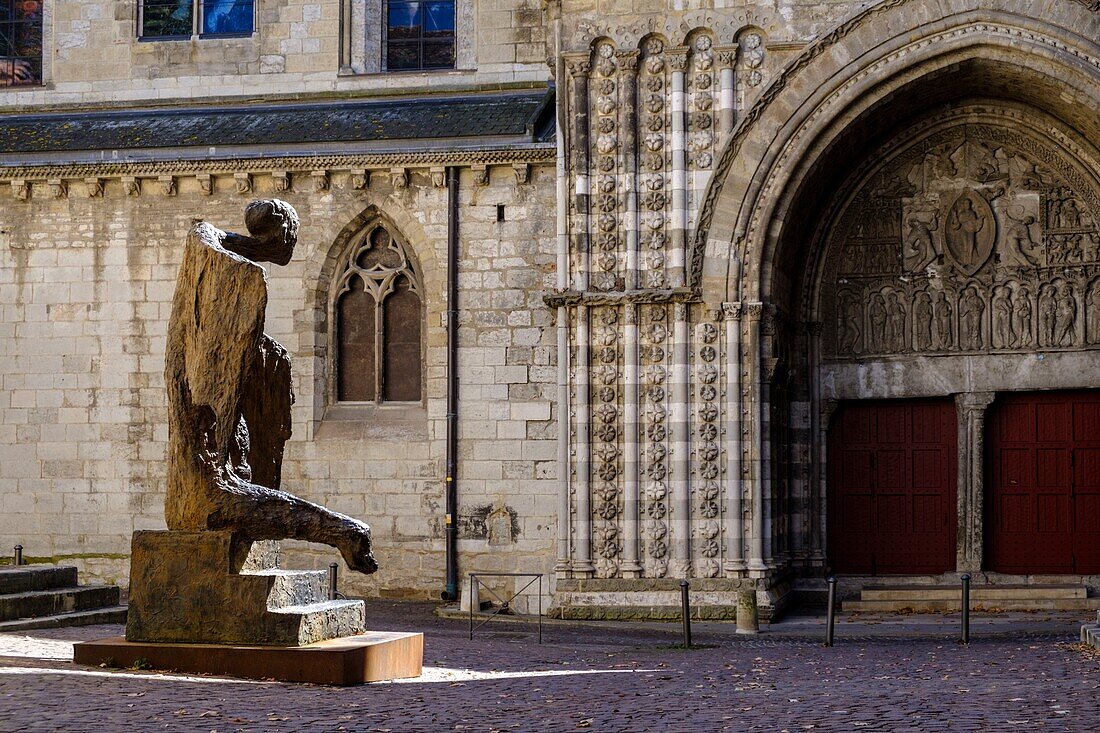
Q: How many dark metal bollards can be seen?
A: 5